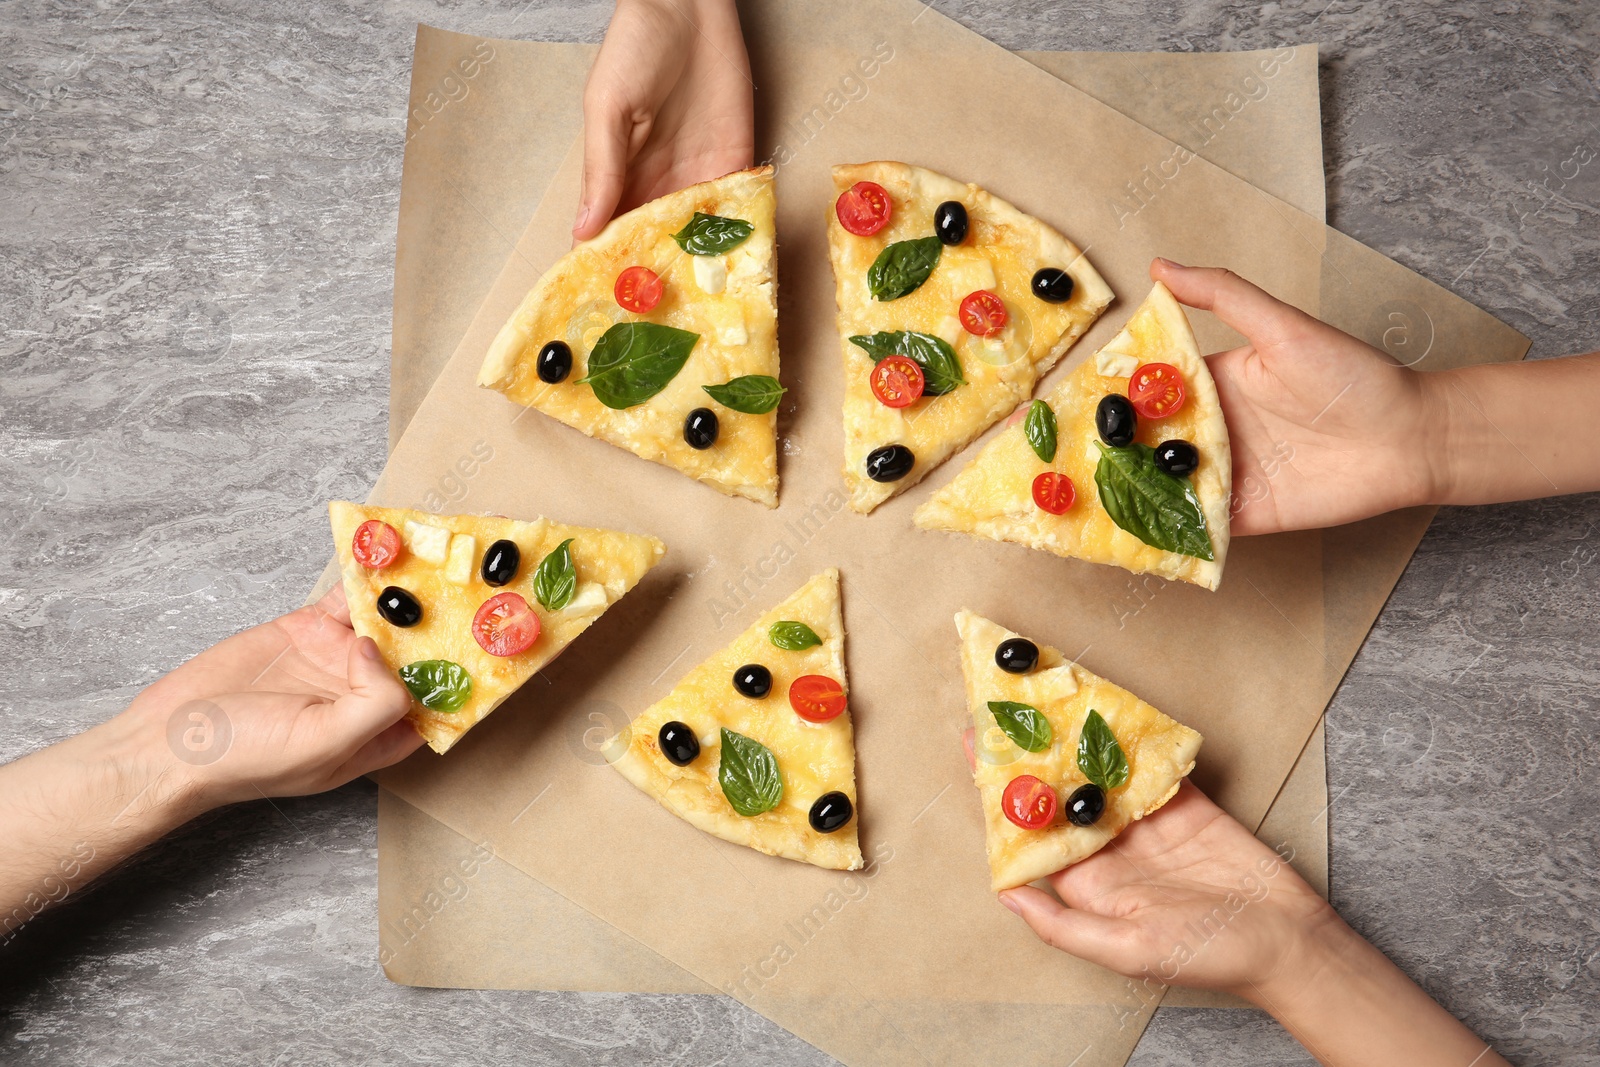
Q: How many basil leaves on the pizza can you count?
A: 13